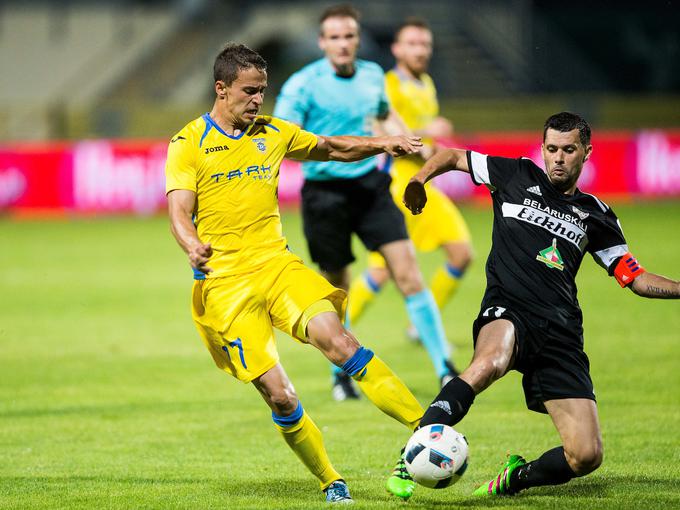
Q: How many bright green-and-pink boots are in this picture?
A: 2